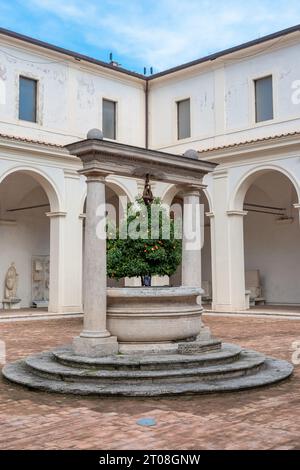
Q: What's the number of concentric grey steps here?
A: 3